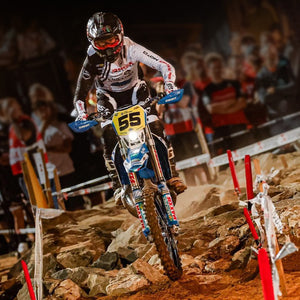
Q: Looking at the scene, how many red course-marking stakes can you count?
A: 5